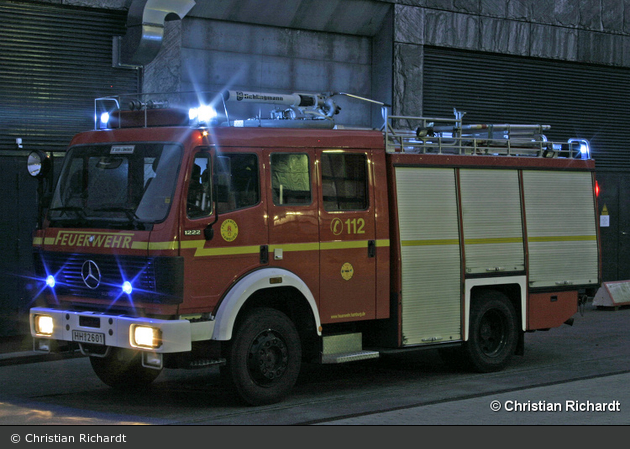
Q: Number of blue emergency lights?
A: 5